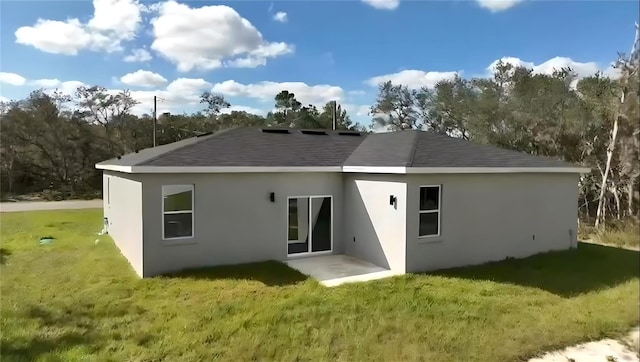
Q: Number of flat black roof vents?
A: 3